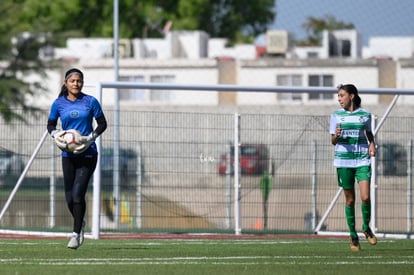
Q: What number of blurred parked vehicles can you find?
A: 4